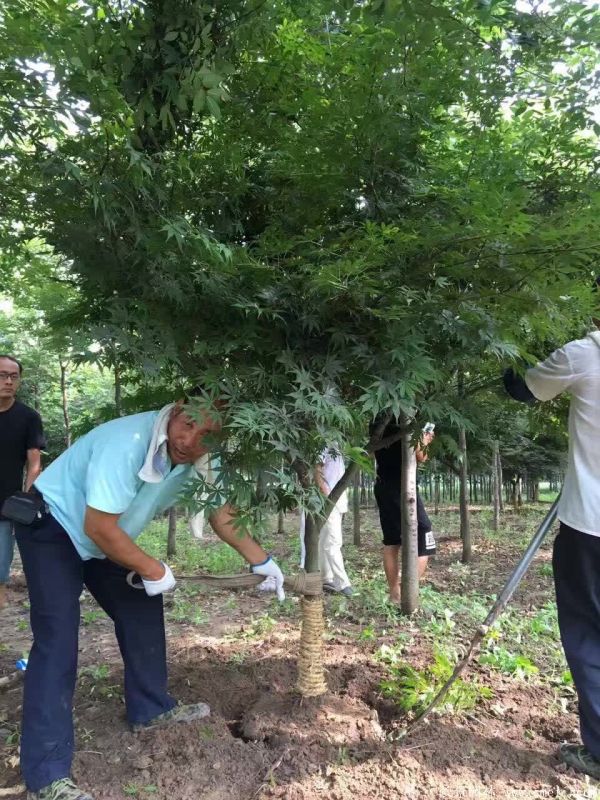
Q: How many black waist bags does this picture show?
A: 1